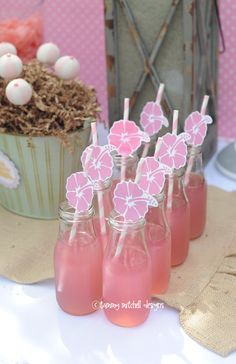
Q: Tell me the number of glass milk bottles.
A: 8